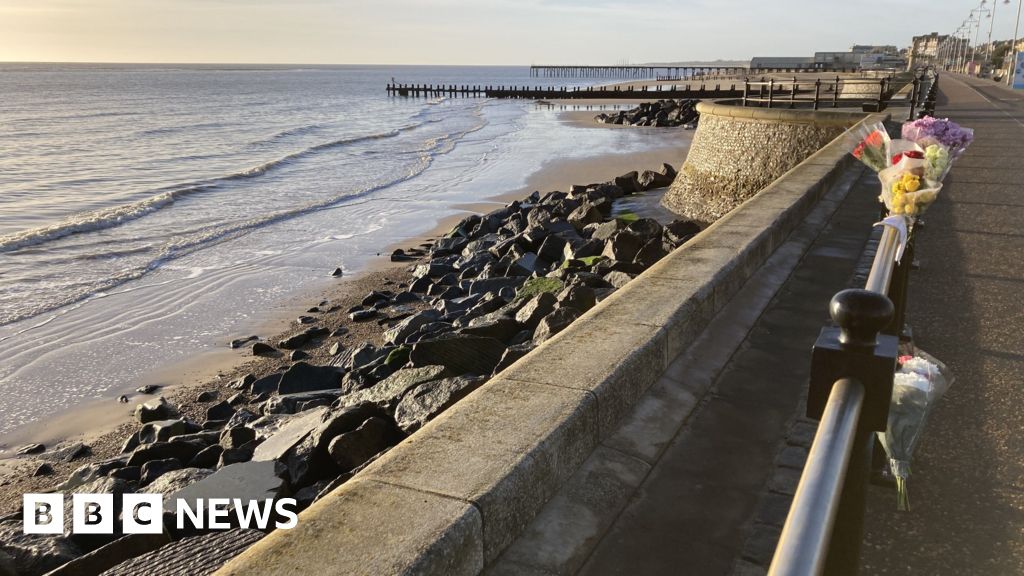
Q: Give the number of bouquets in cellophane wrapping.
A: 6